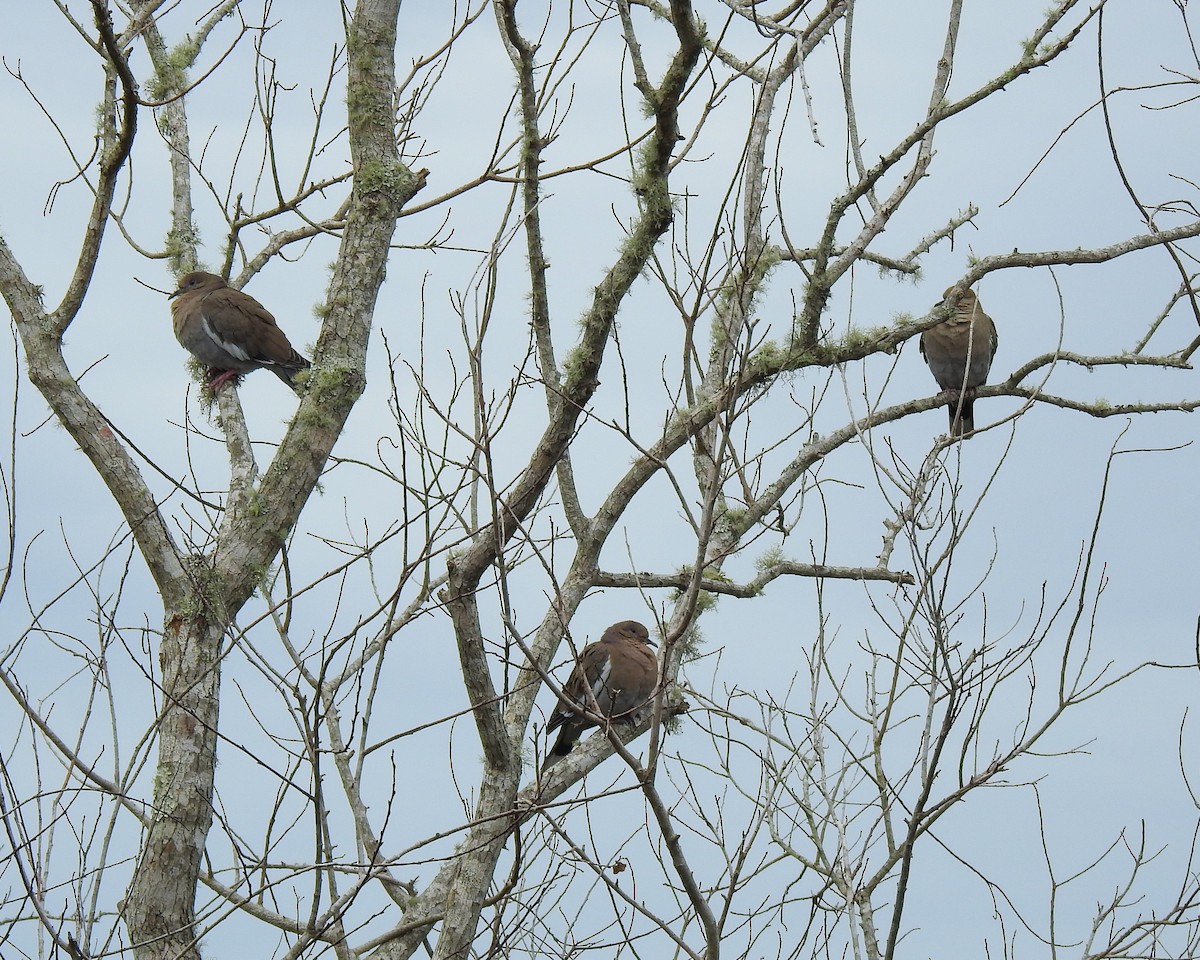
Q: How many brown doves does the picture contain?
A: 3